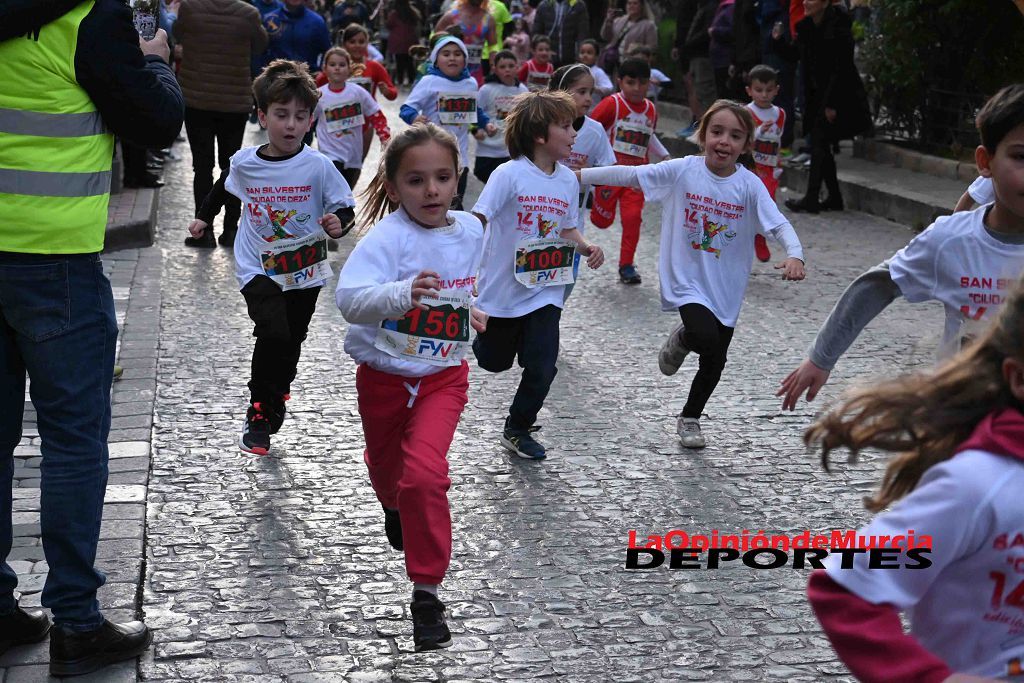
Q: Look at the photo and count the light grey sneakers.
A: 2